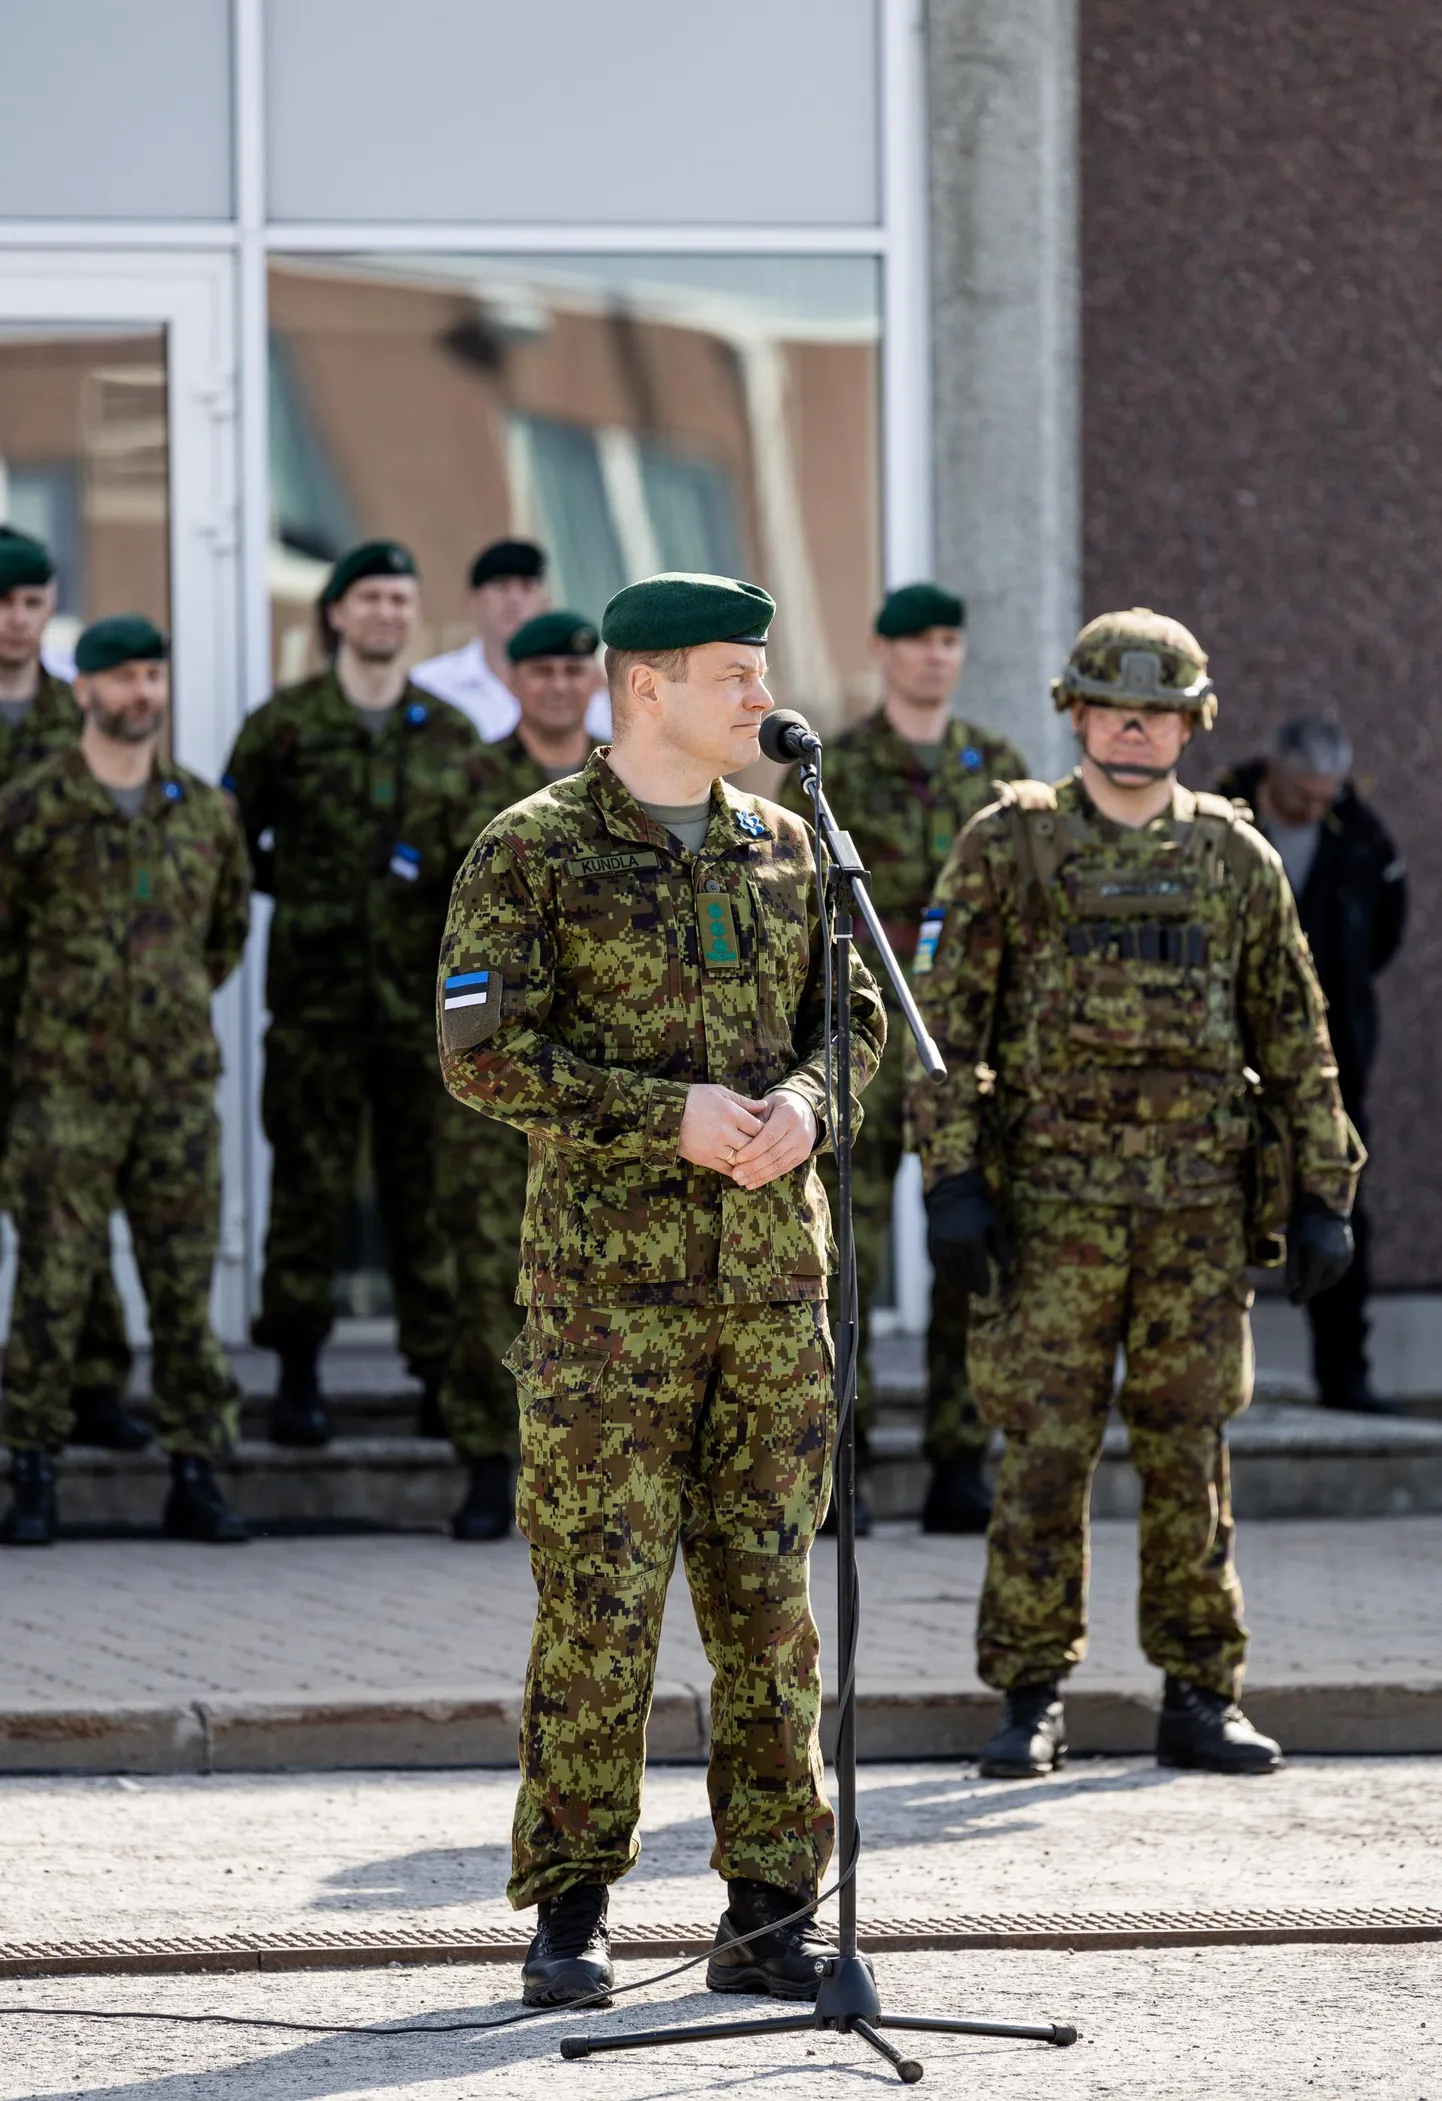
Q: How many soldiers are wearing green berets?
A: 6